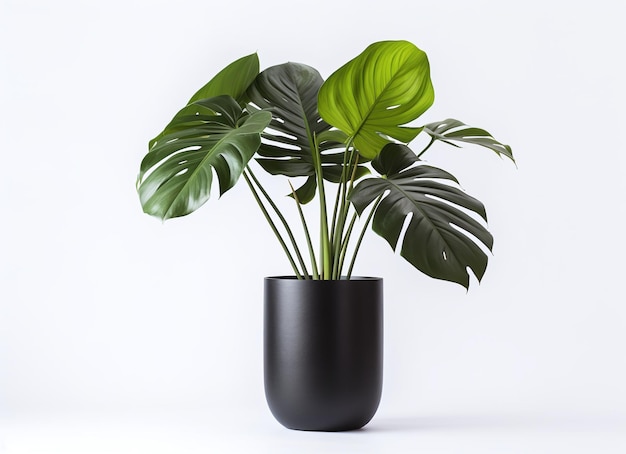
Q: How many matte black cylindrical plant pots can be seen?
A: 1